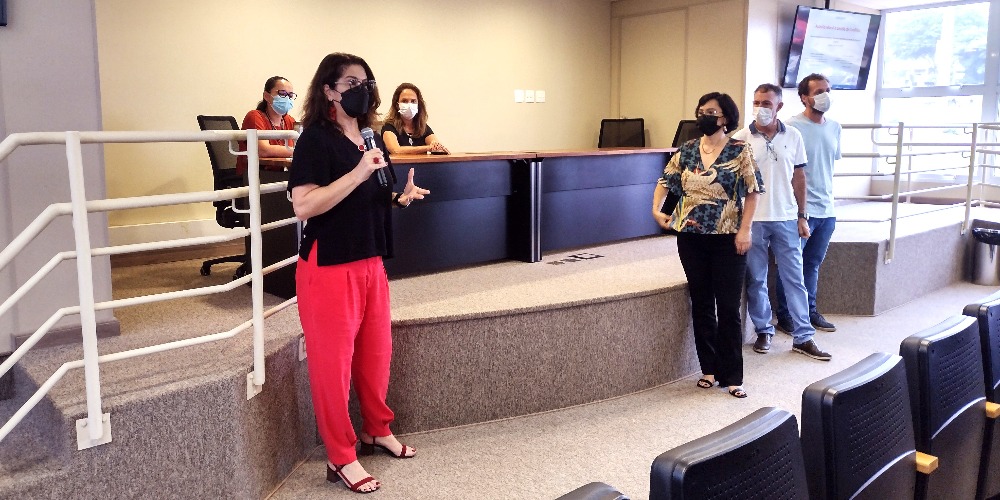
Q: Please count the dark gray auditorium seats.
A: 5